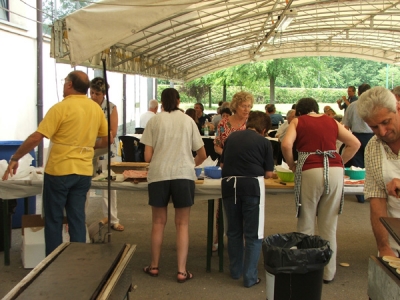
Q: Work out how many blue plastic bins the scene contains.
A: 1